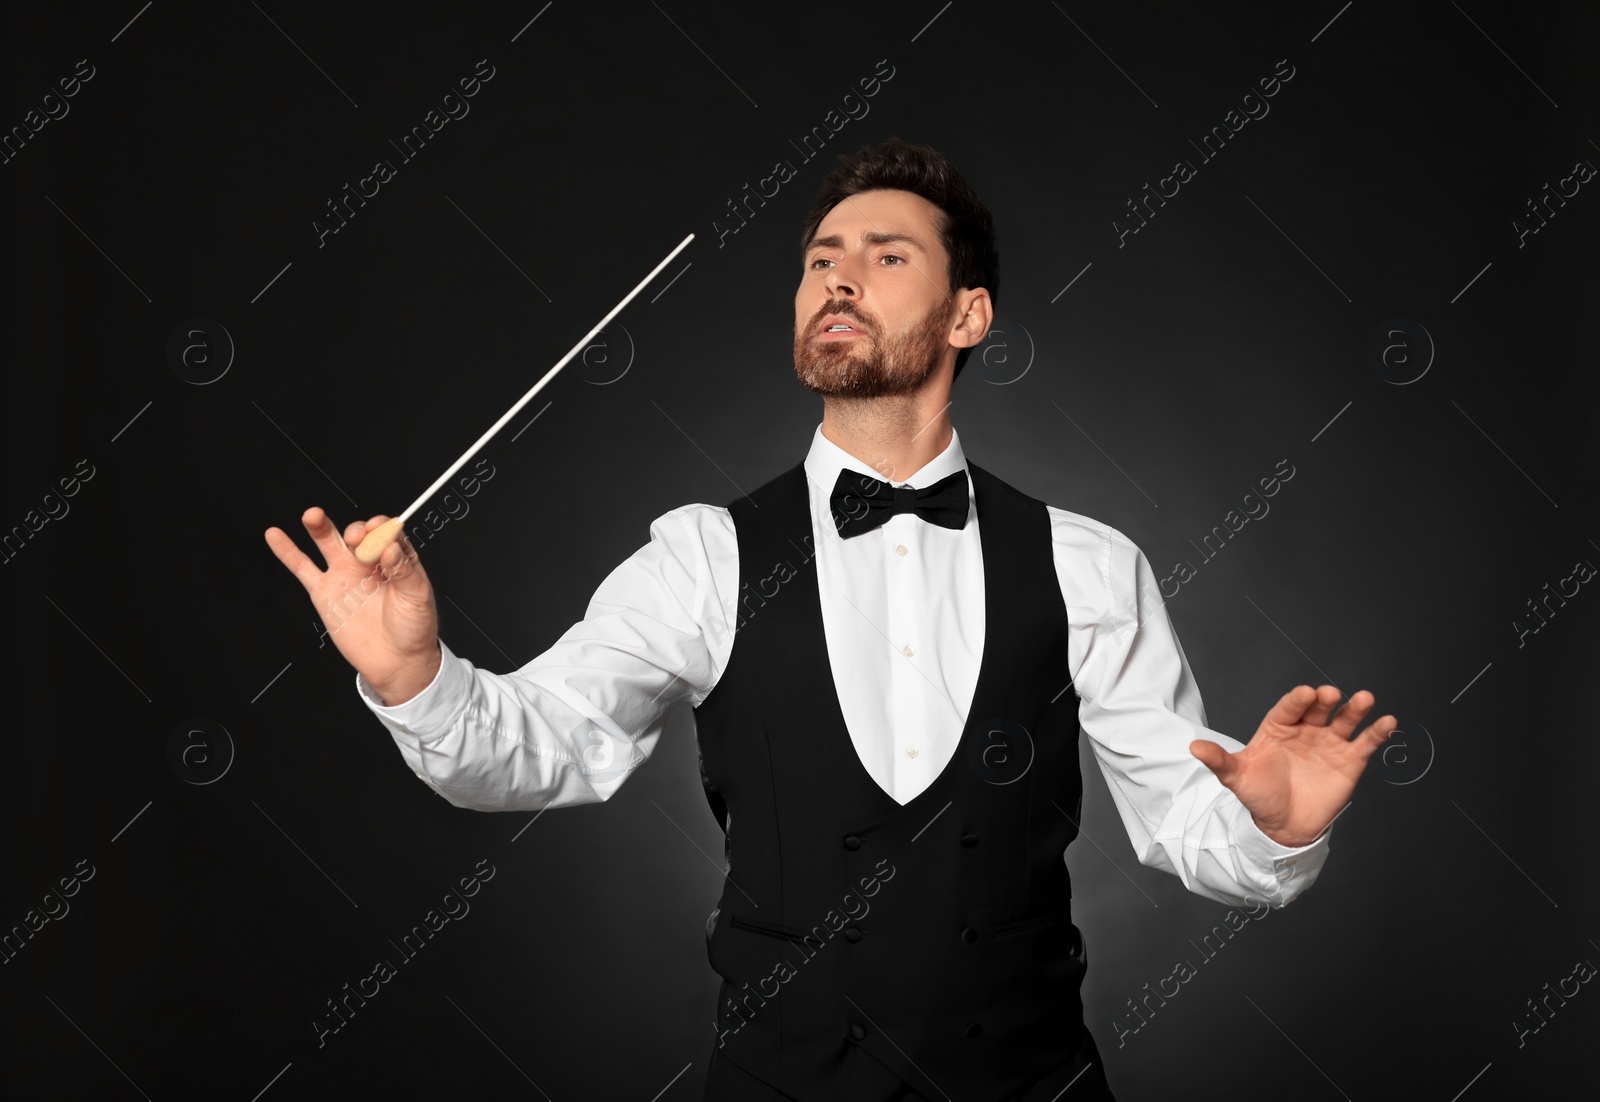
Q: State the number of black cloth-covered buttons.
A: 6